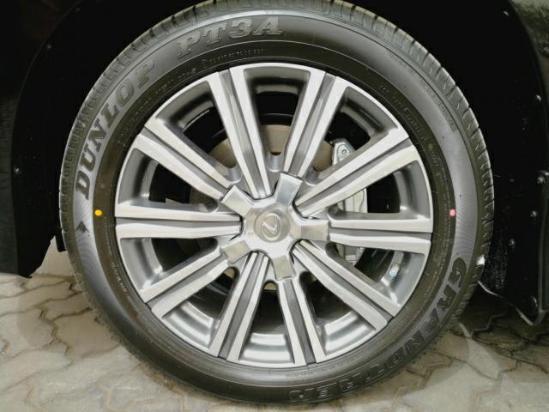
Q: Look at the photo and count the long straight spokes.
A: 10